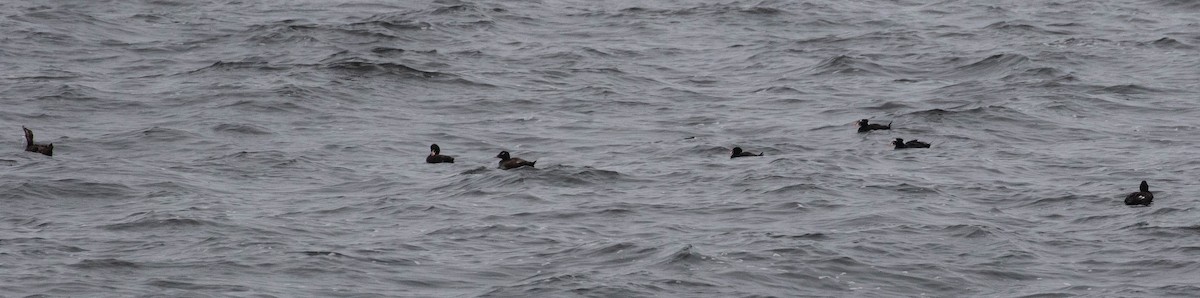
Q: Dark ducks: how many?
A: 7